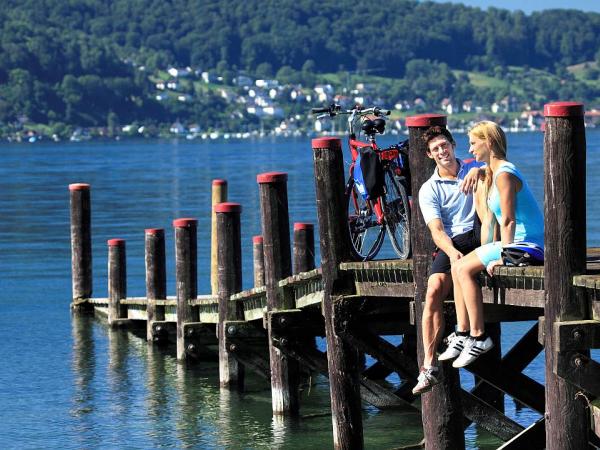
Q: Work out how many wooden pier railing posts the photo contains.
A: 12